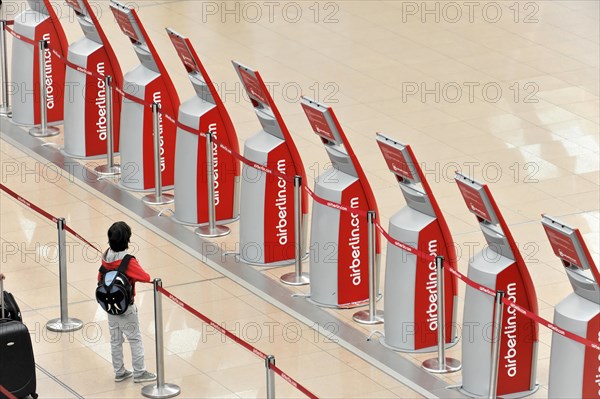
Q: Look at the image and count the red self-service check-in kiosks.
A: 9